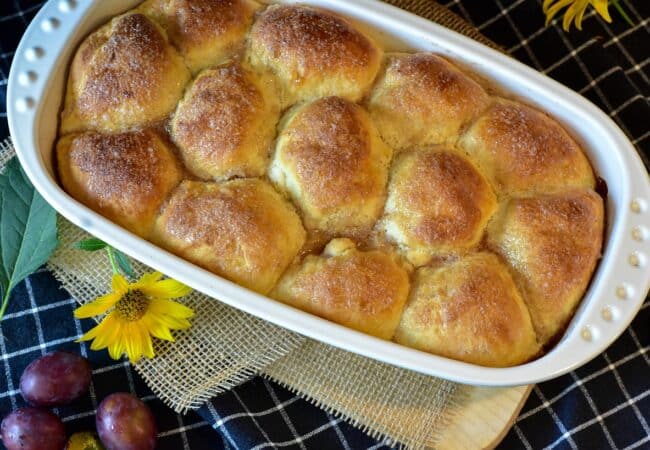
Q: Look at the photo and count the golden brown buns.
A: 13